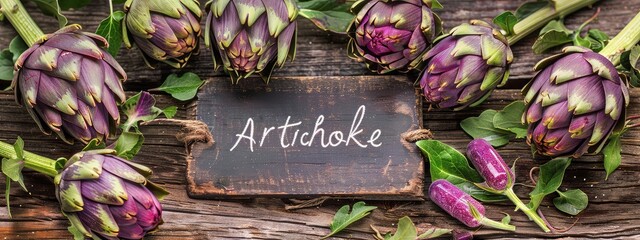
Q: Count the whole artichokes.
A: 7